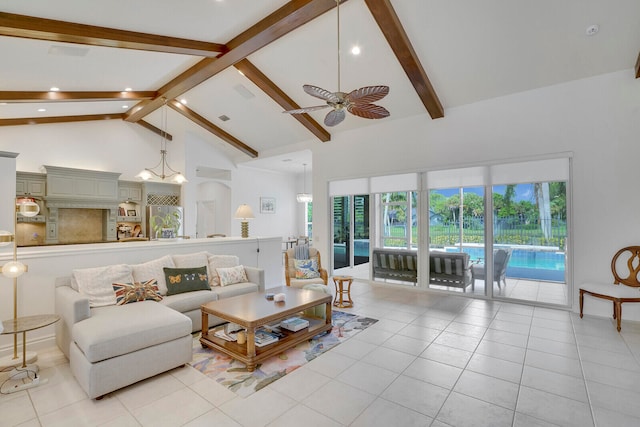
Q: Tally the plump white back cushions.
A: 4